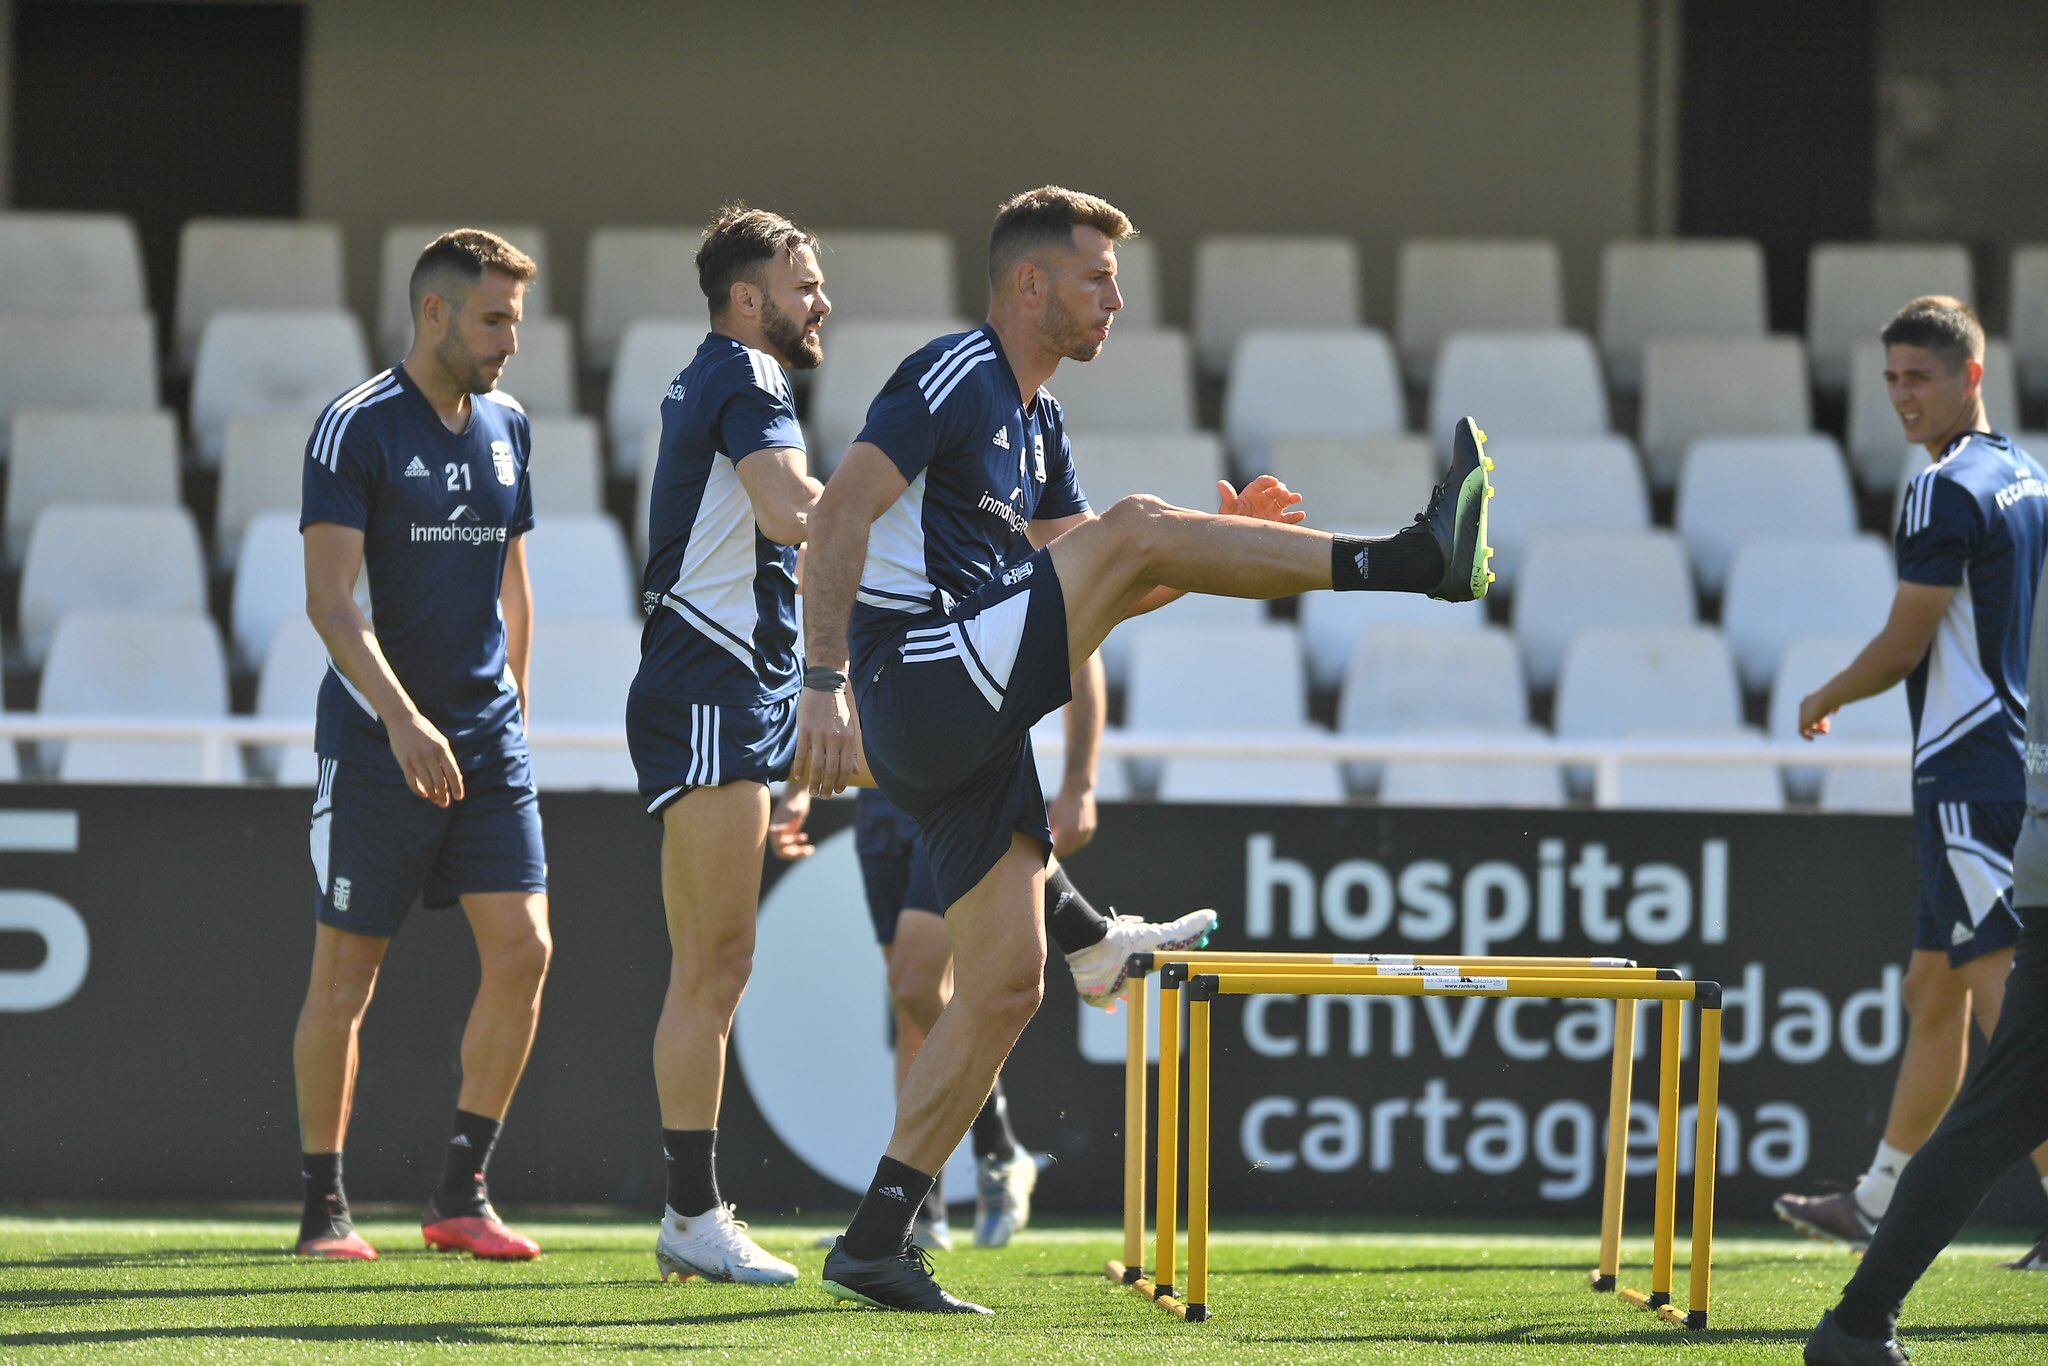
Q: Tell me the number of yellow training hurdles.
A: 3